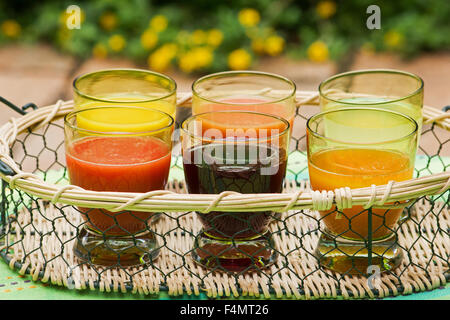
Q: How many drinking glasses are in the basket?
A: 6